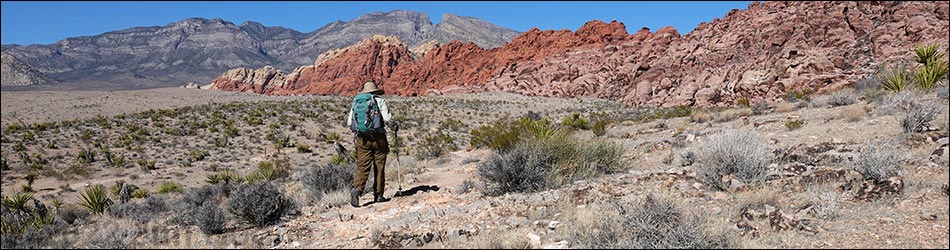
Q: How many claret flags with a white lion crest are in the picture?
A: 0